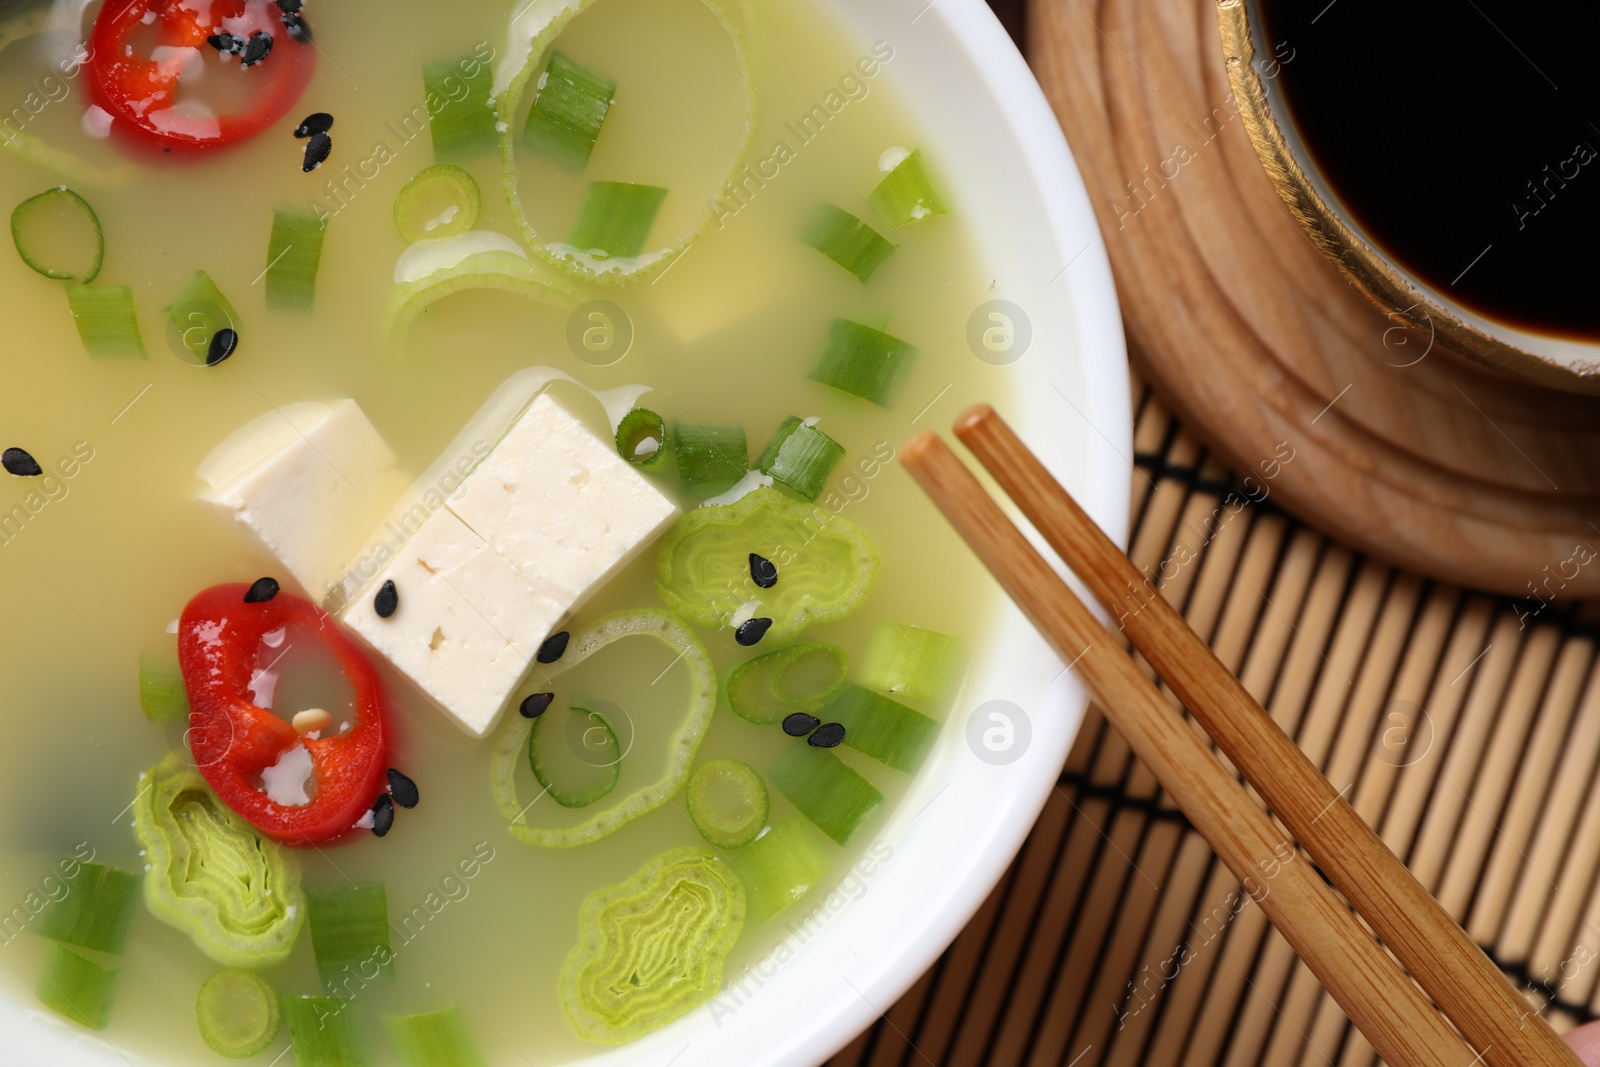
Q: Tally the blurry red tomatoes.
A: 0